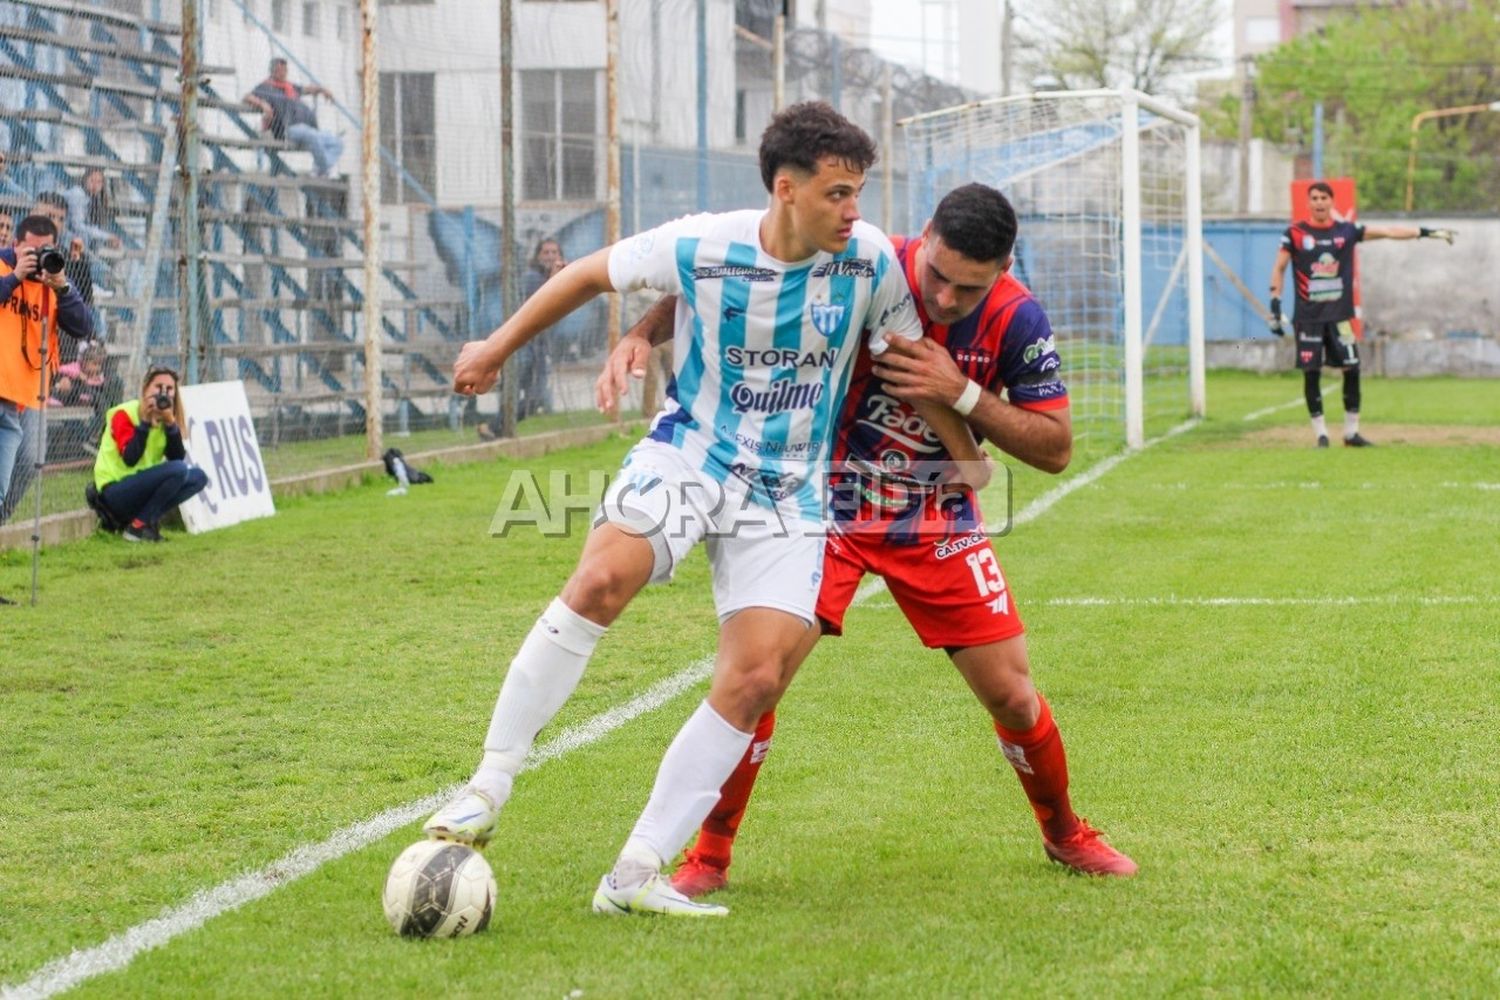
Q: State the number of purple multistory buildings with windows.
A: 0